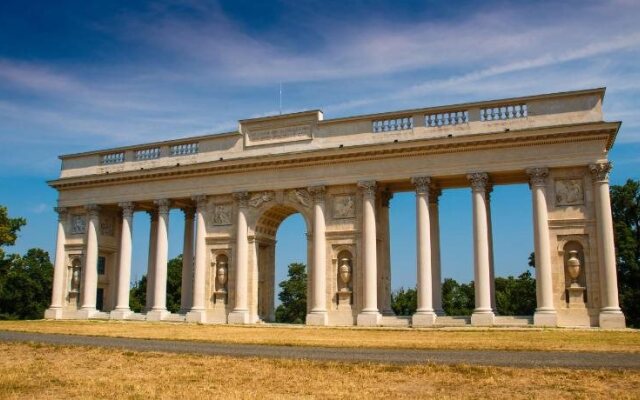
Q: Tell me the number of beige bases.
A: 12